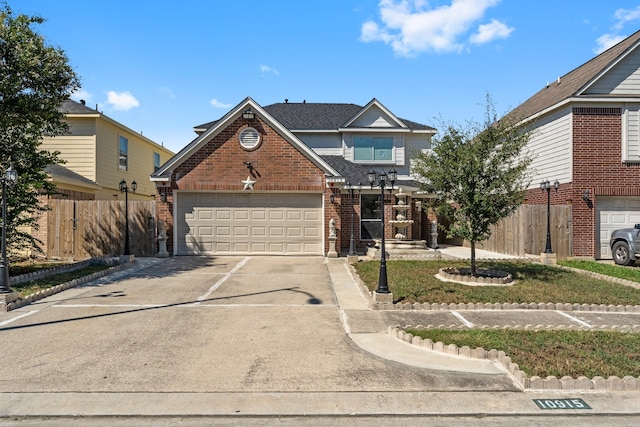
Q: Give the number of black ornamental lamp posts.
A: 5